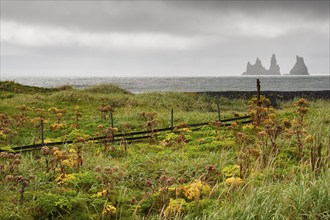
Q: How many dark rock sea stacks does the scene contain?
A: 3